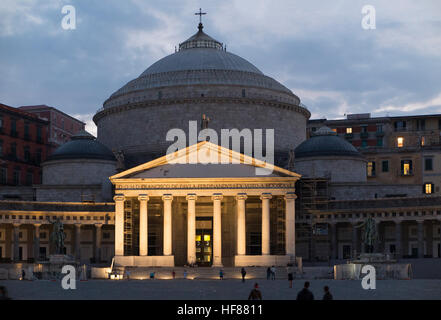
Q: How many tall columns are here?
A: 8